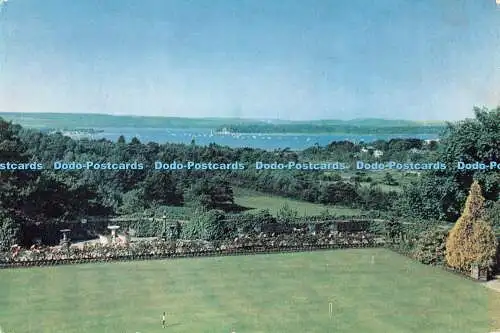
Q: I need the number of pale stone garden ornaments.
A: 2